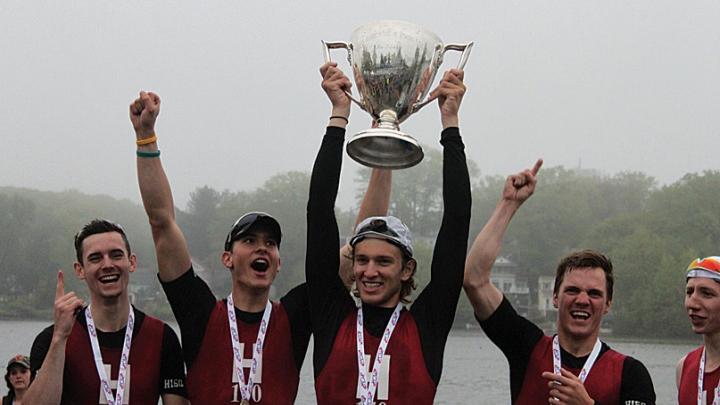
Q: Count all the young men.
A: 5